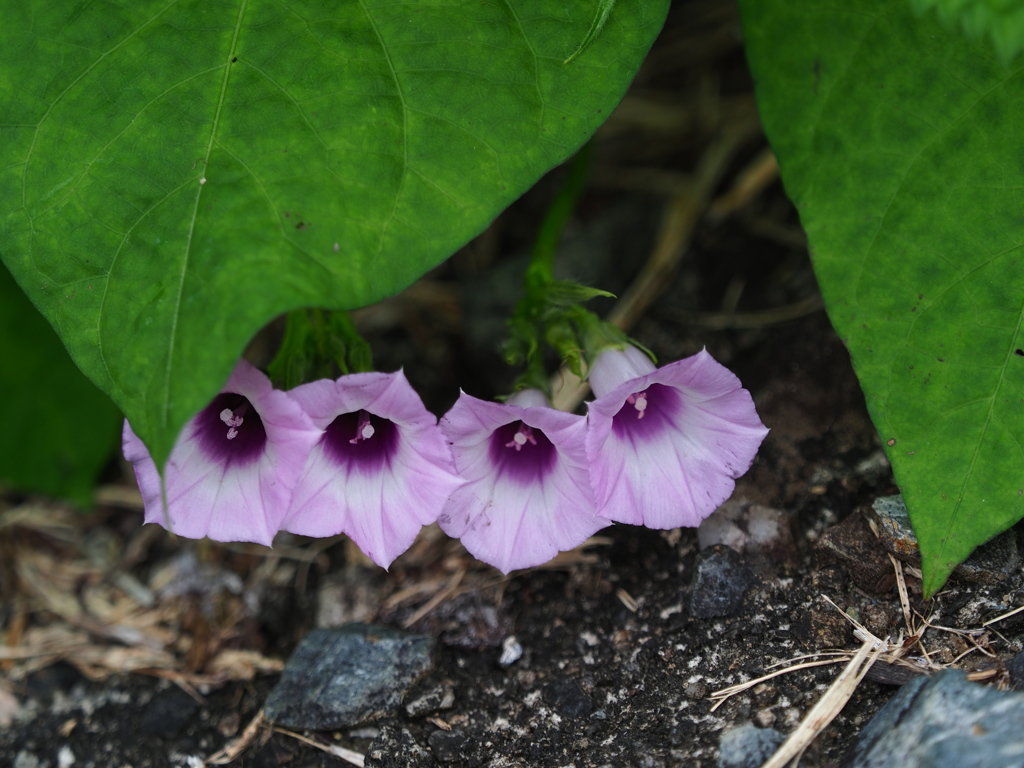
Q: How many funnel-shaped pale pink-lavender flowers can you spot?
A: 4